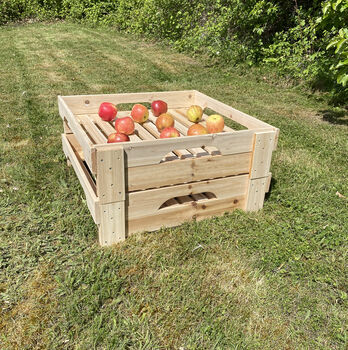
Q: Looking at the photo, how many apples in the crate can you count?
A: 10